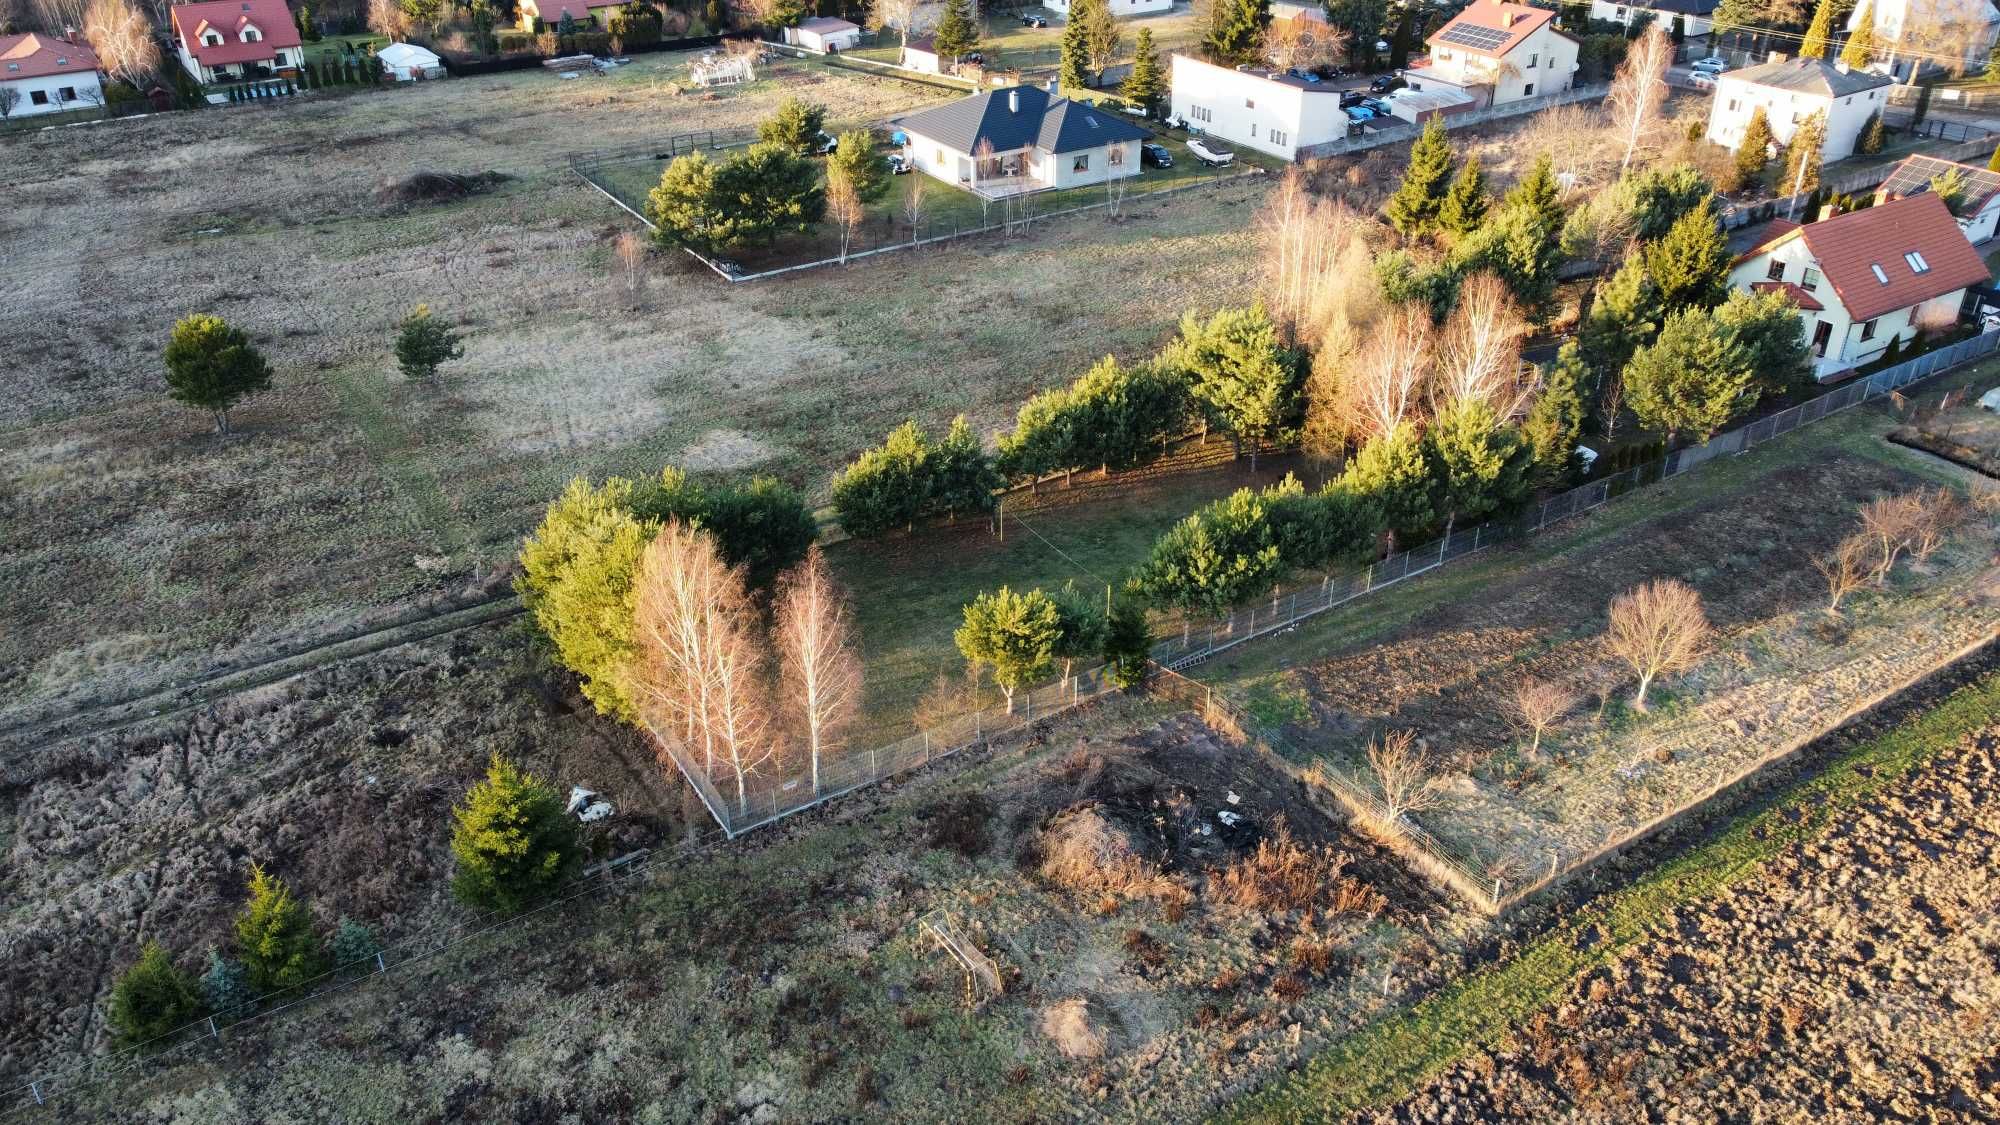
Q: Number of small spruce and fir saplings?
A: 5